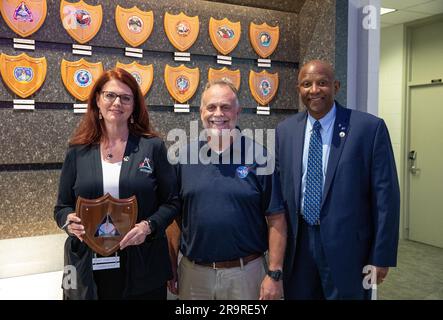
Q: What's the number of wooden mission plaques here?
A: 13